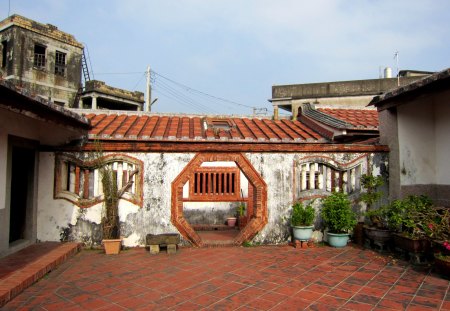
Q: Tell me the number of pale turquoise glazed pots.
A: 2